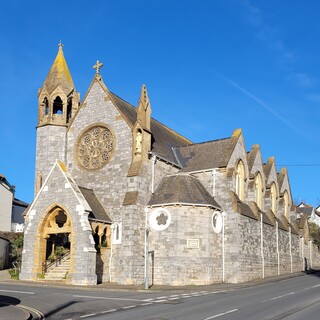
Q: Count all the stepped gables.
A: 4